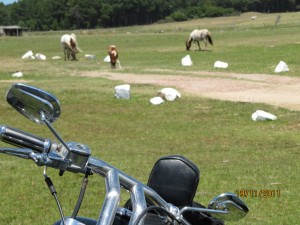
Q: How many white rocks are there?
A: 13